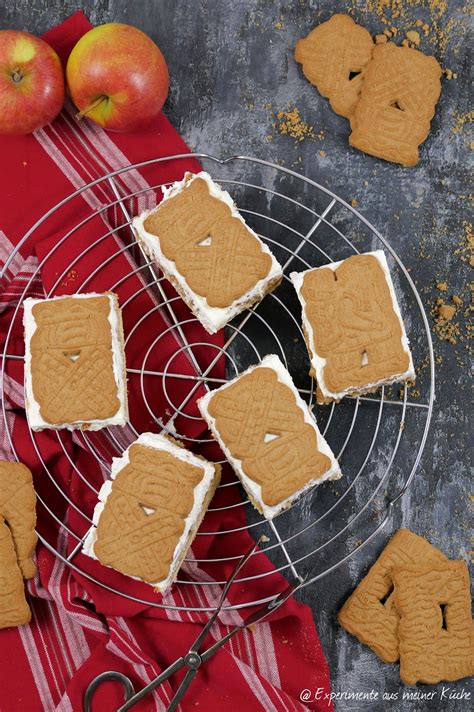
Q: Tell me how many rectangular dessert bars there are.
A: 5